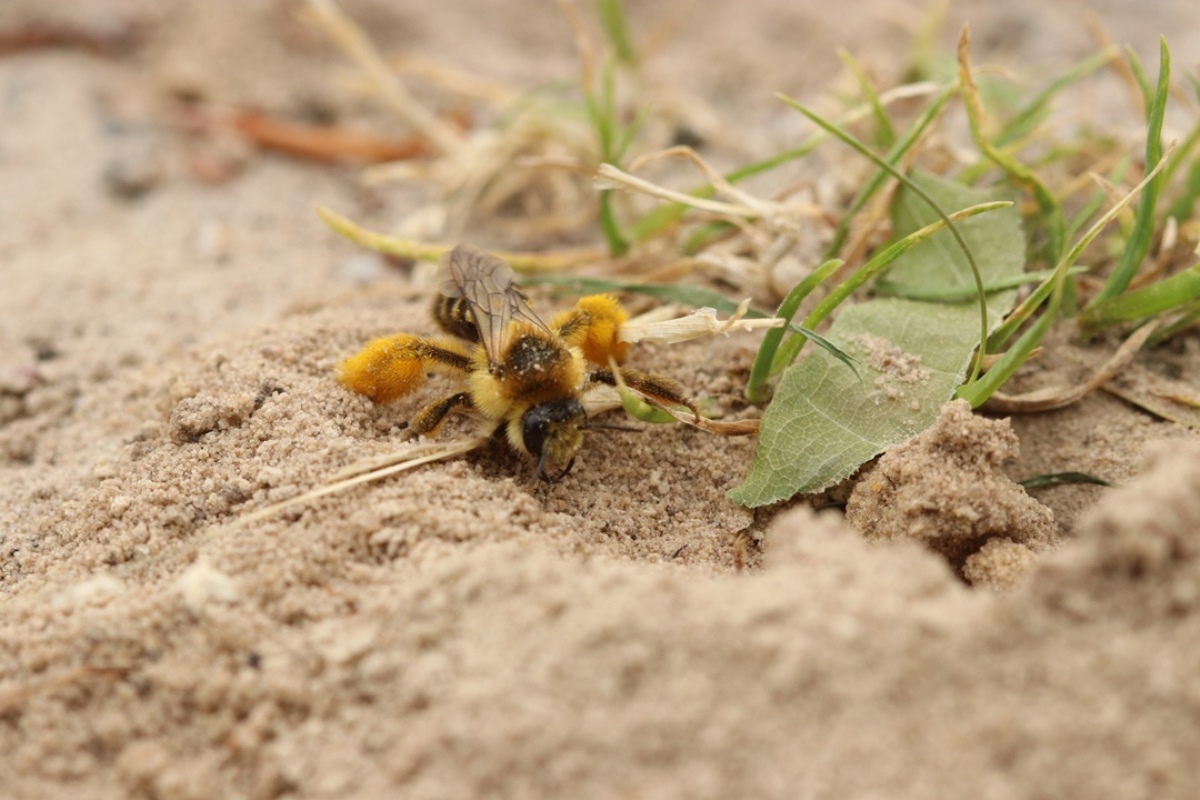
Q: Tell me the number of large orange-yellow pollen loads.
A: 2